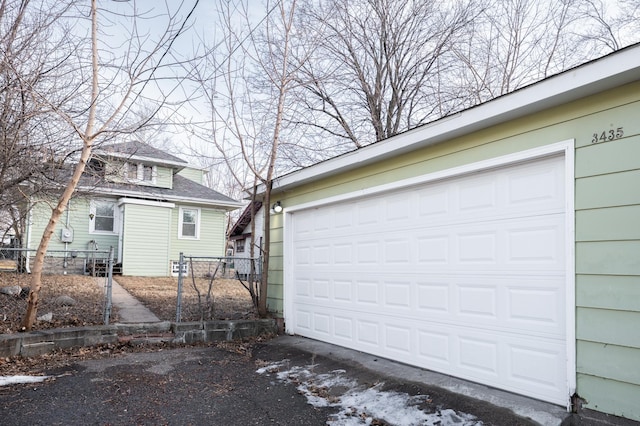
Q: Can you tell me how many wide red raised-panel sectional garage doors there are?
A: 0